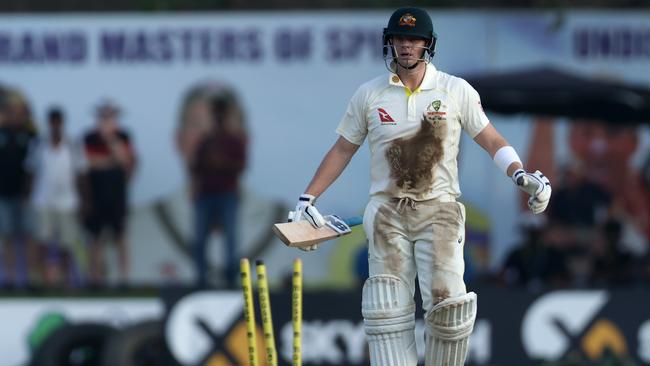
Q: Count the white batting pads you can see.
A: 2